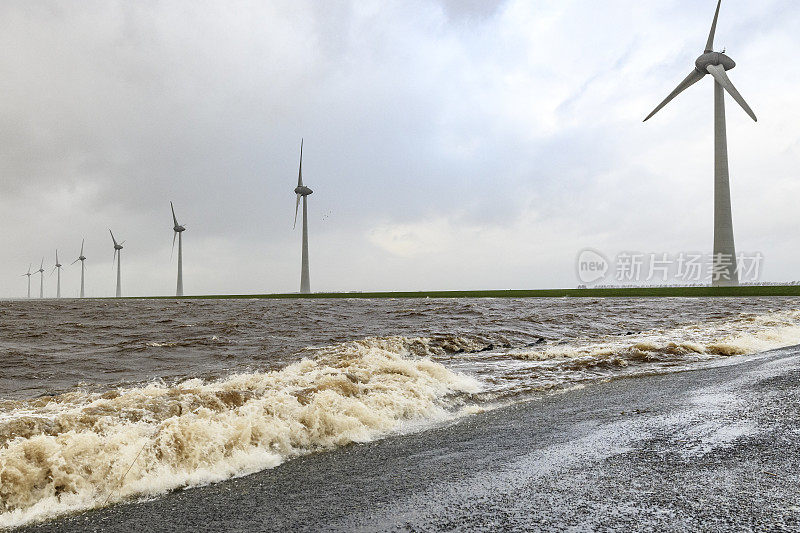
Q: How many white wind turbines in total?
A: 8